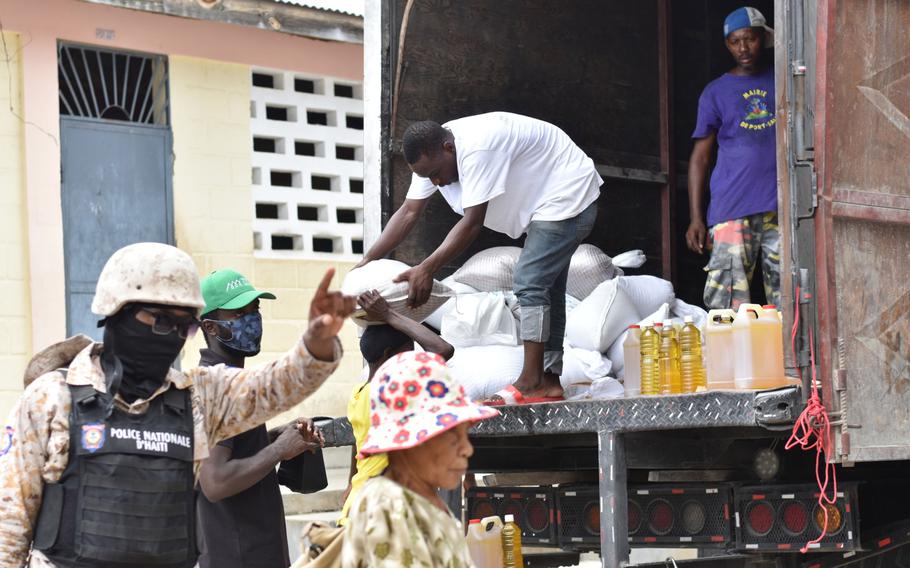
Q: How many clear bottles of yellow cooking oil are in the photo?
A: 4